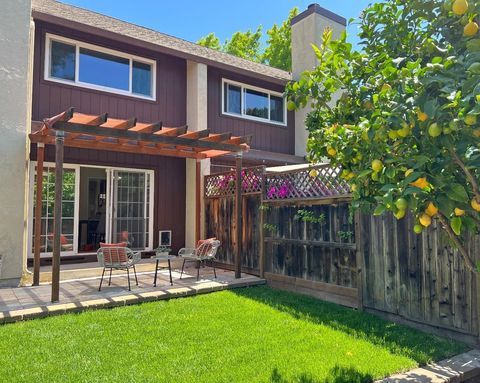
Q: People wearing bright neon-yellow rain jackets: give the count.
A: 0